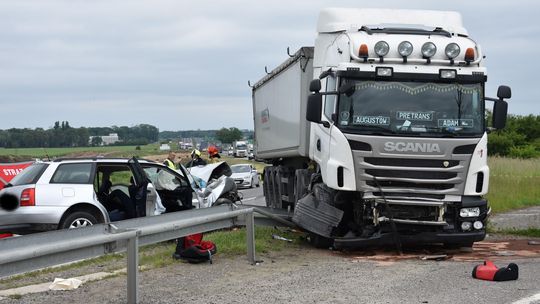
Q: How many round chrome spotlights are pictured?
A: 4